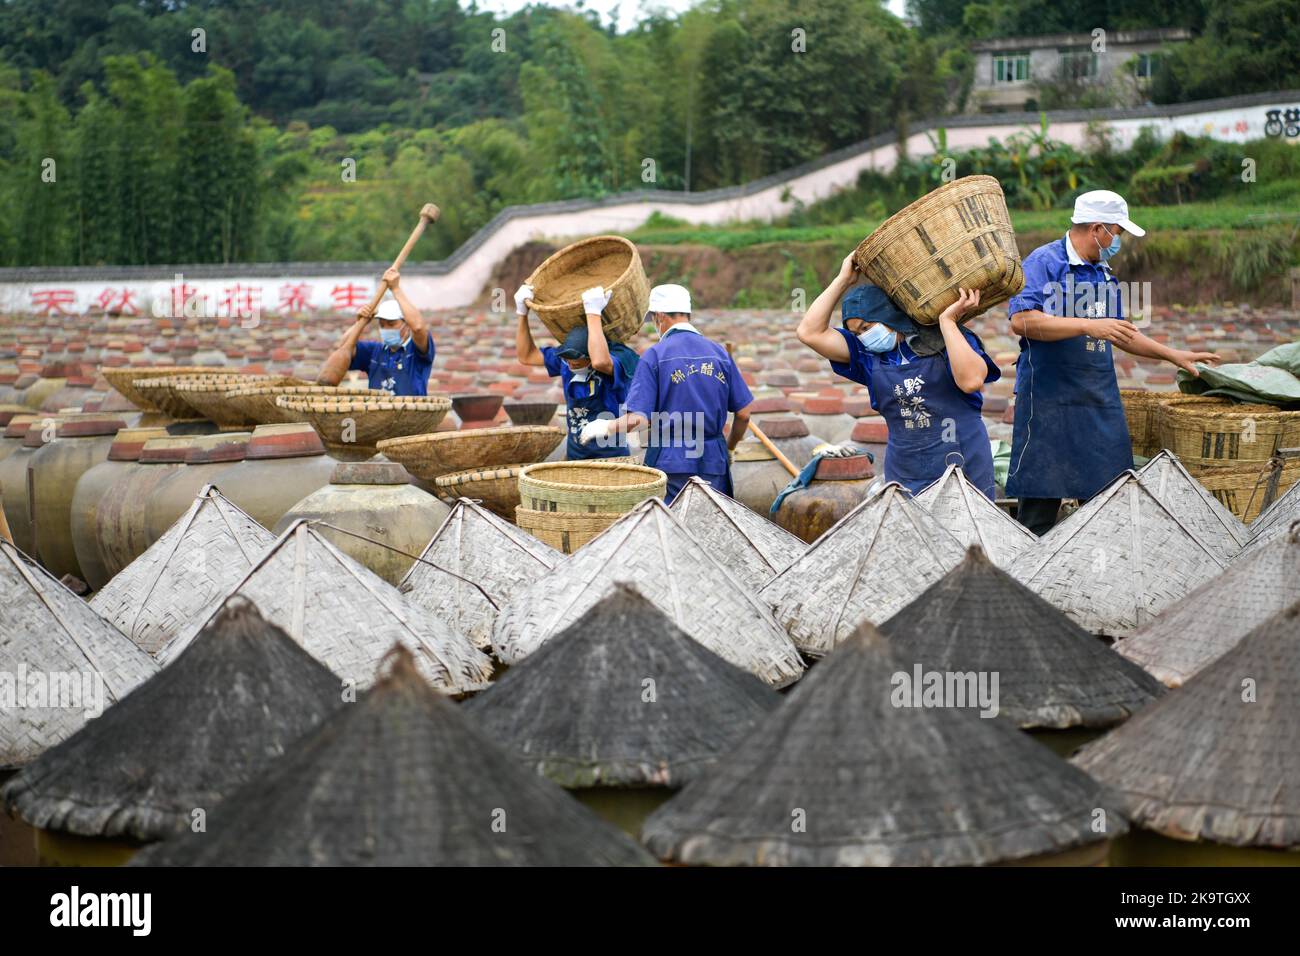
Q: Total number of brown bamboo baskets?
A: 14